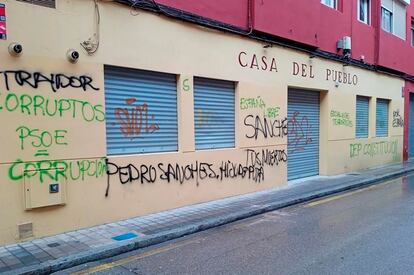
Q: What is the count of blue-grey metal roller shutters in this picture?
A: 5